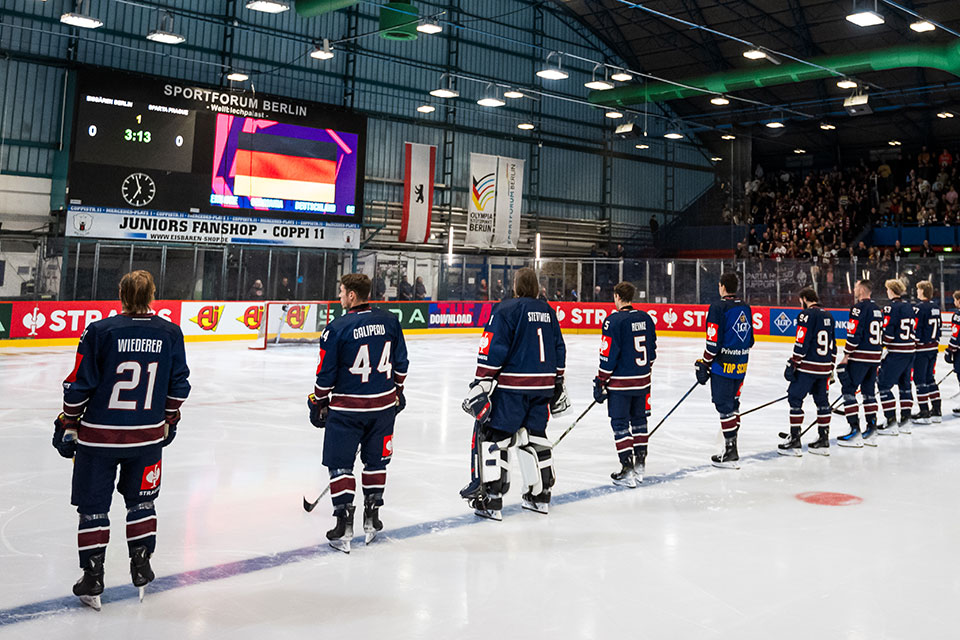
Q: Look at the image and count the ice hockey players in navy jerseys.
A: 10